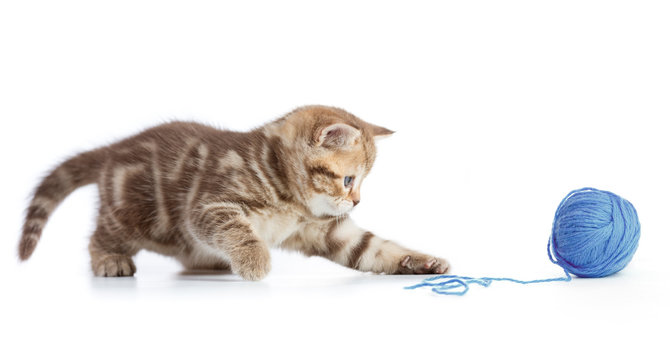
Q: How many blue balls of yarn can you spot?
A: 1